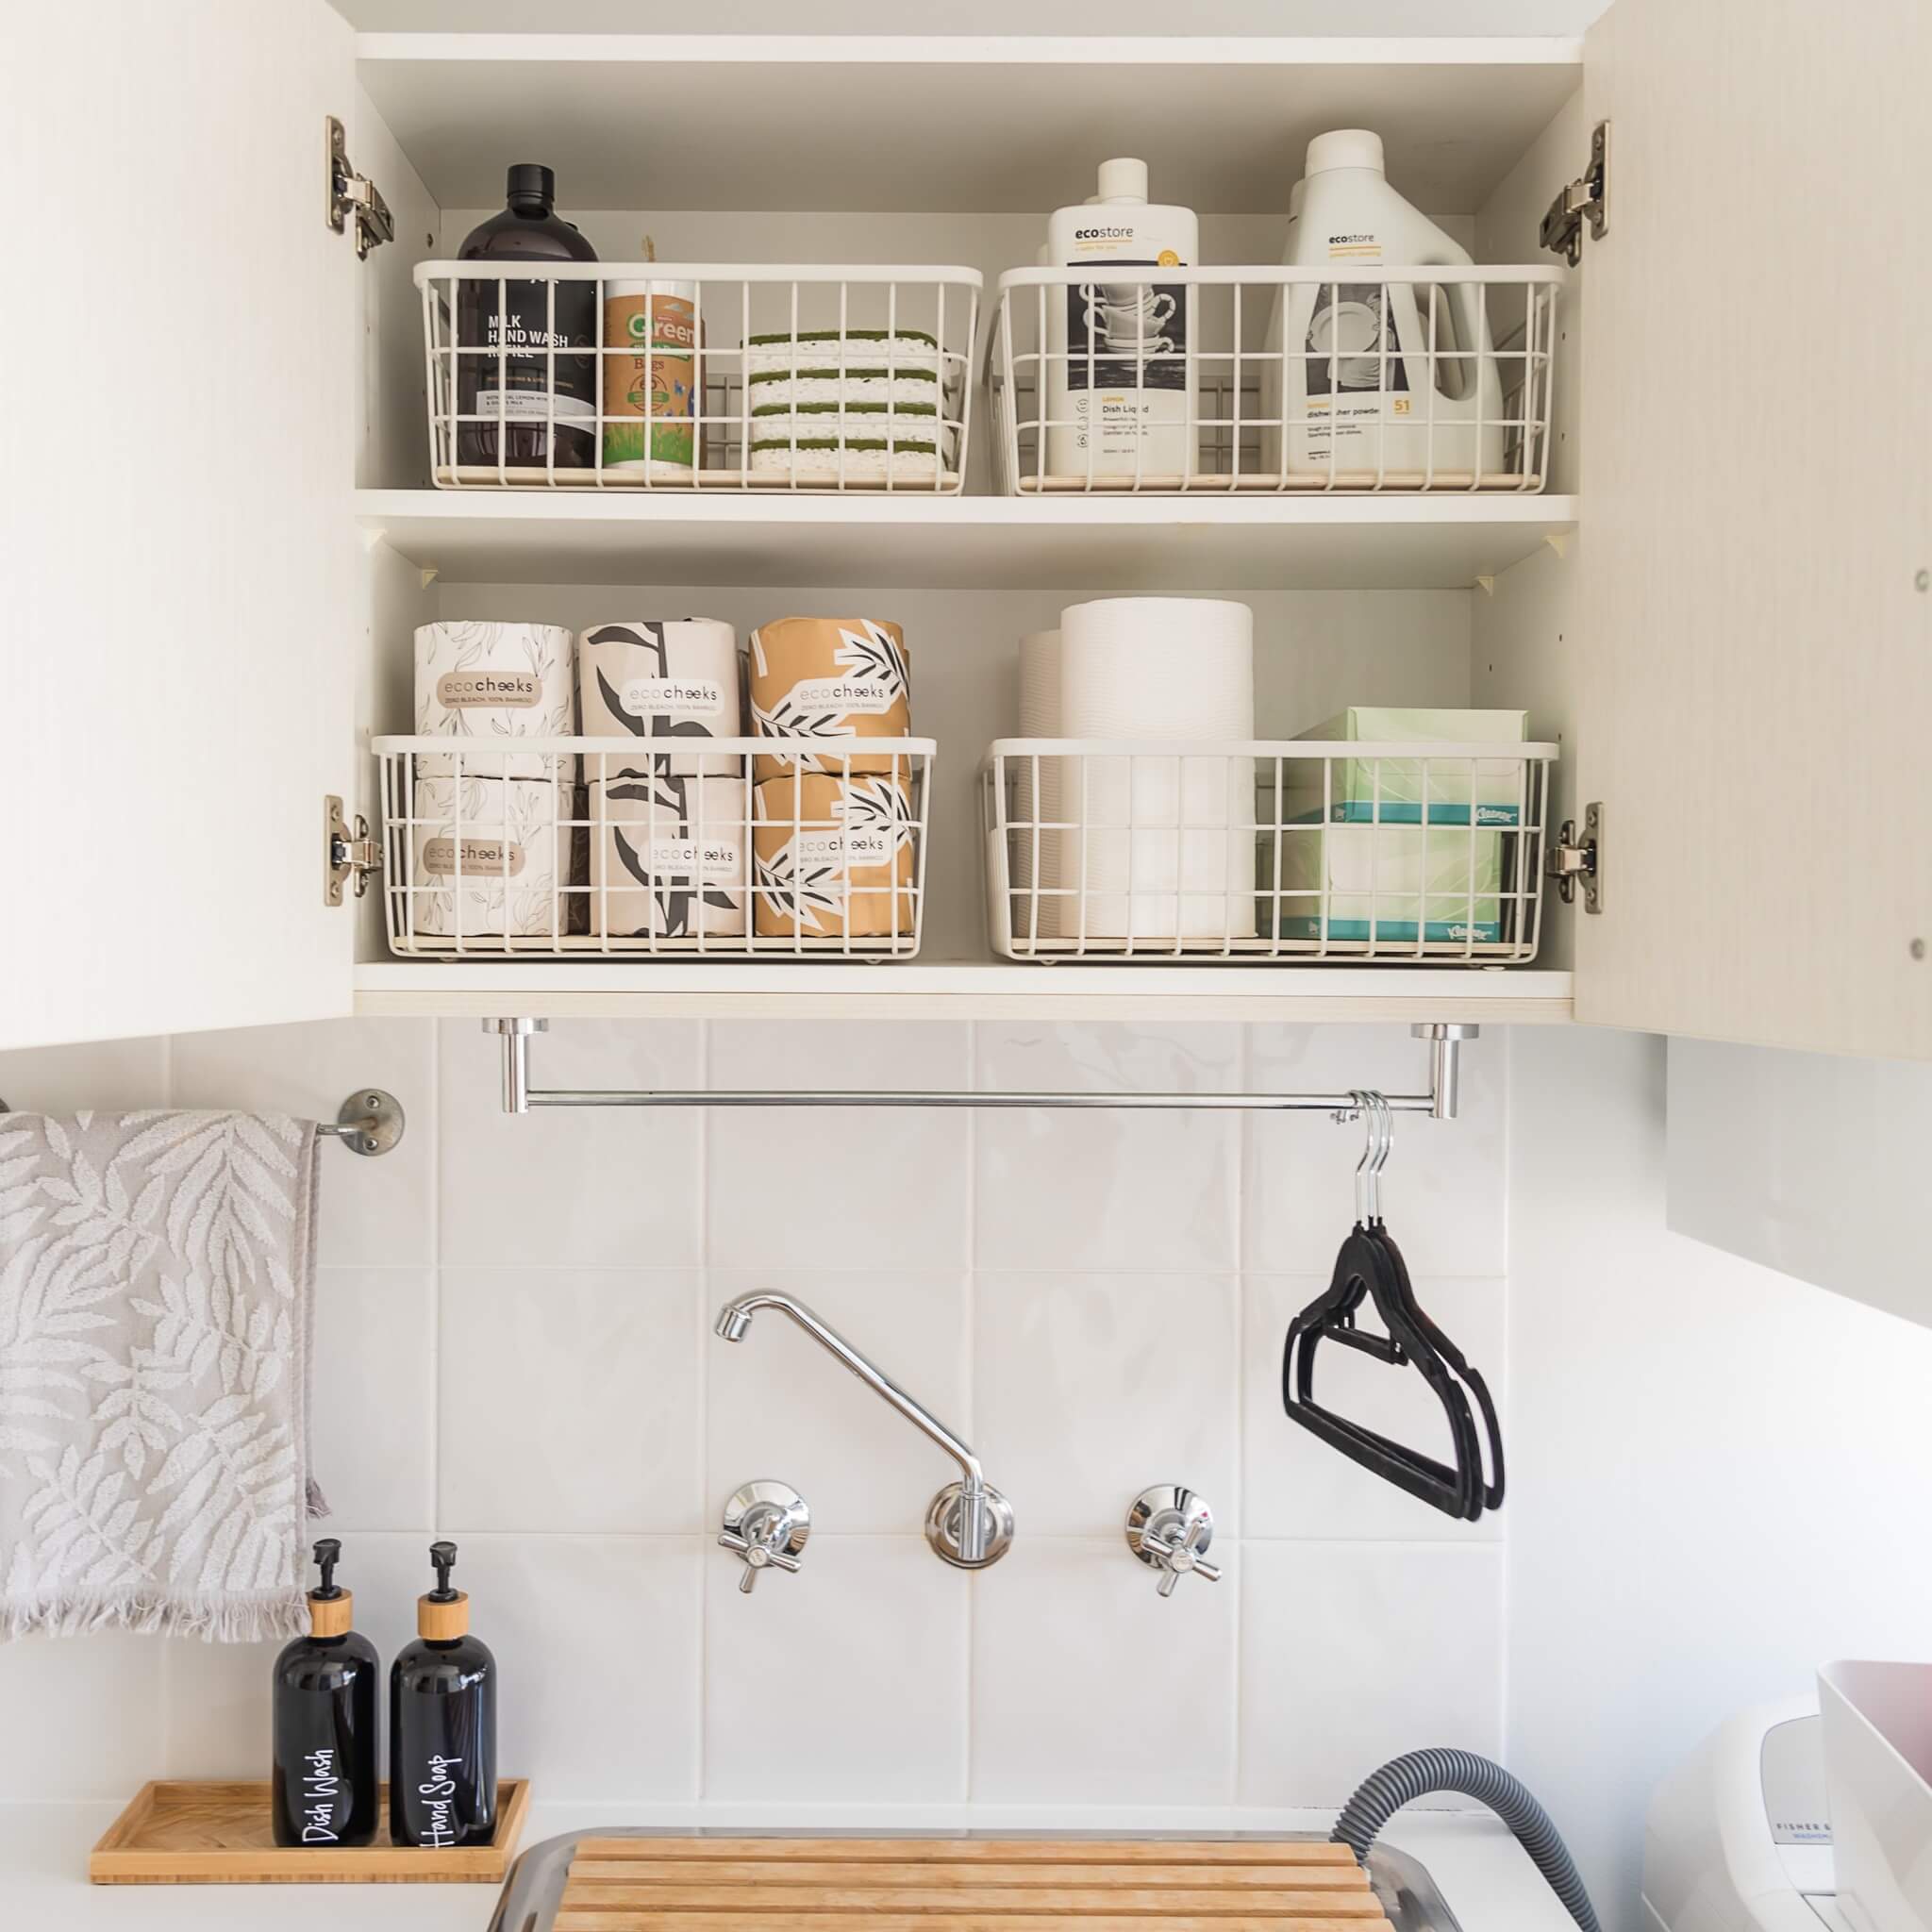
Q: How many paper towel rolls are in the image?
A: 2